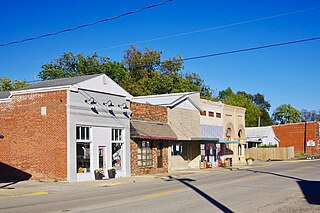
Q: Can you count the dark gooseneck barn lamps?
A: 3